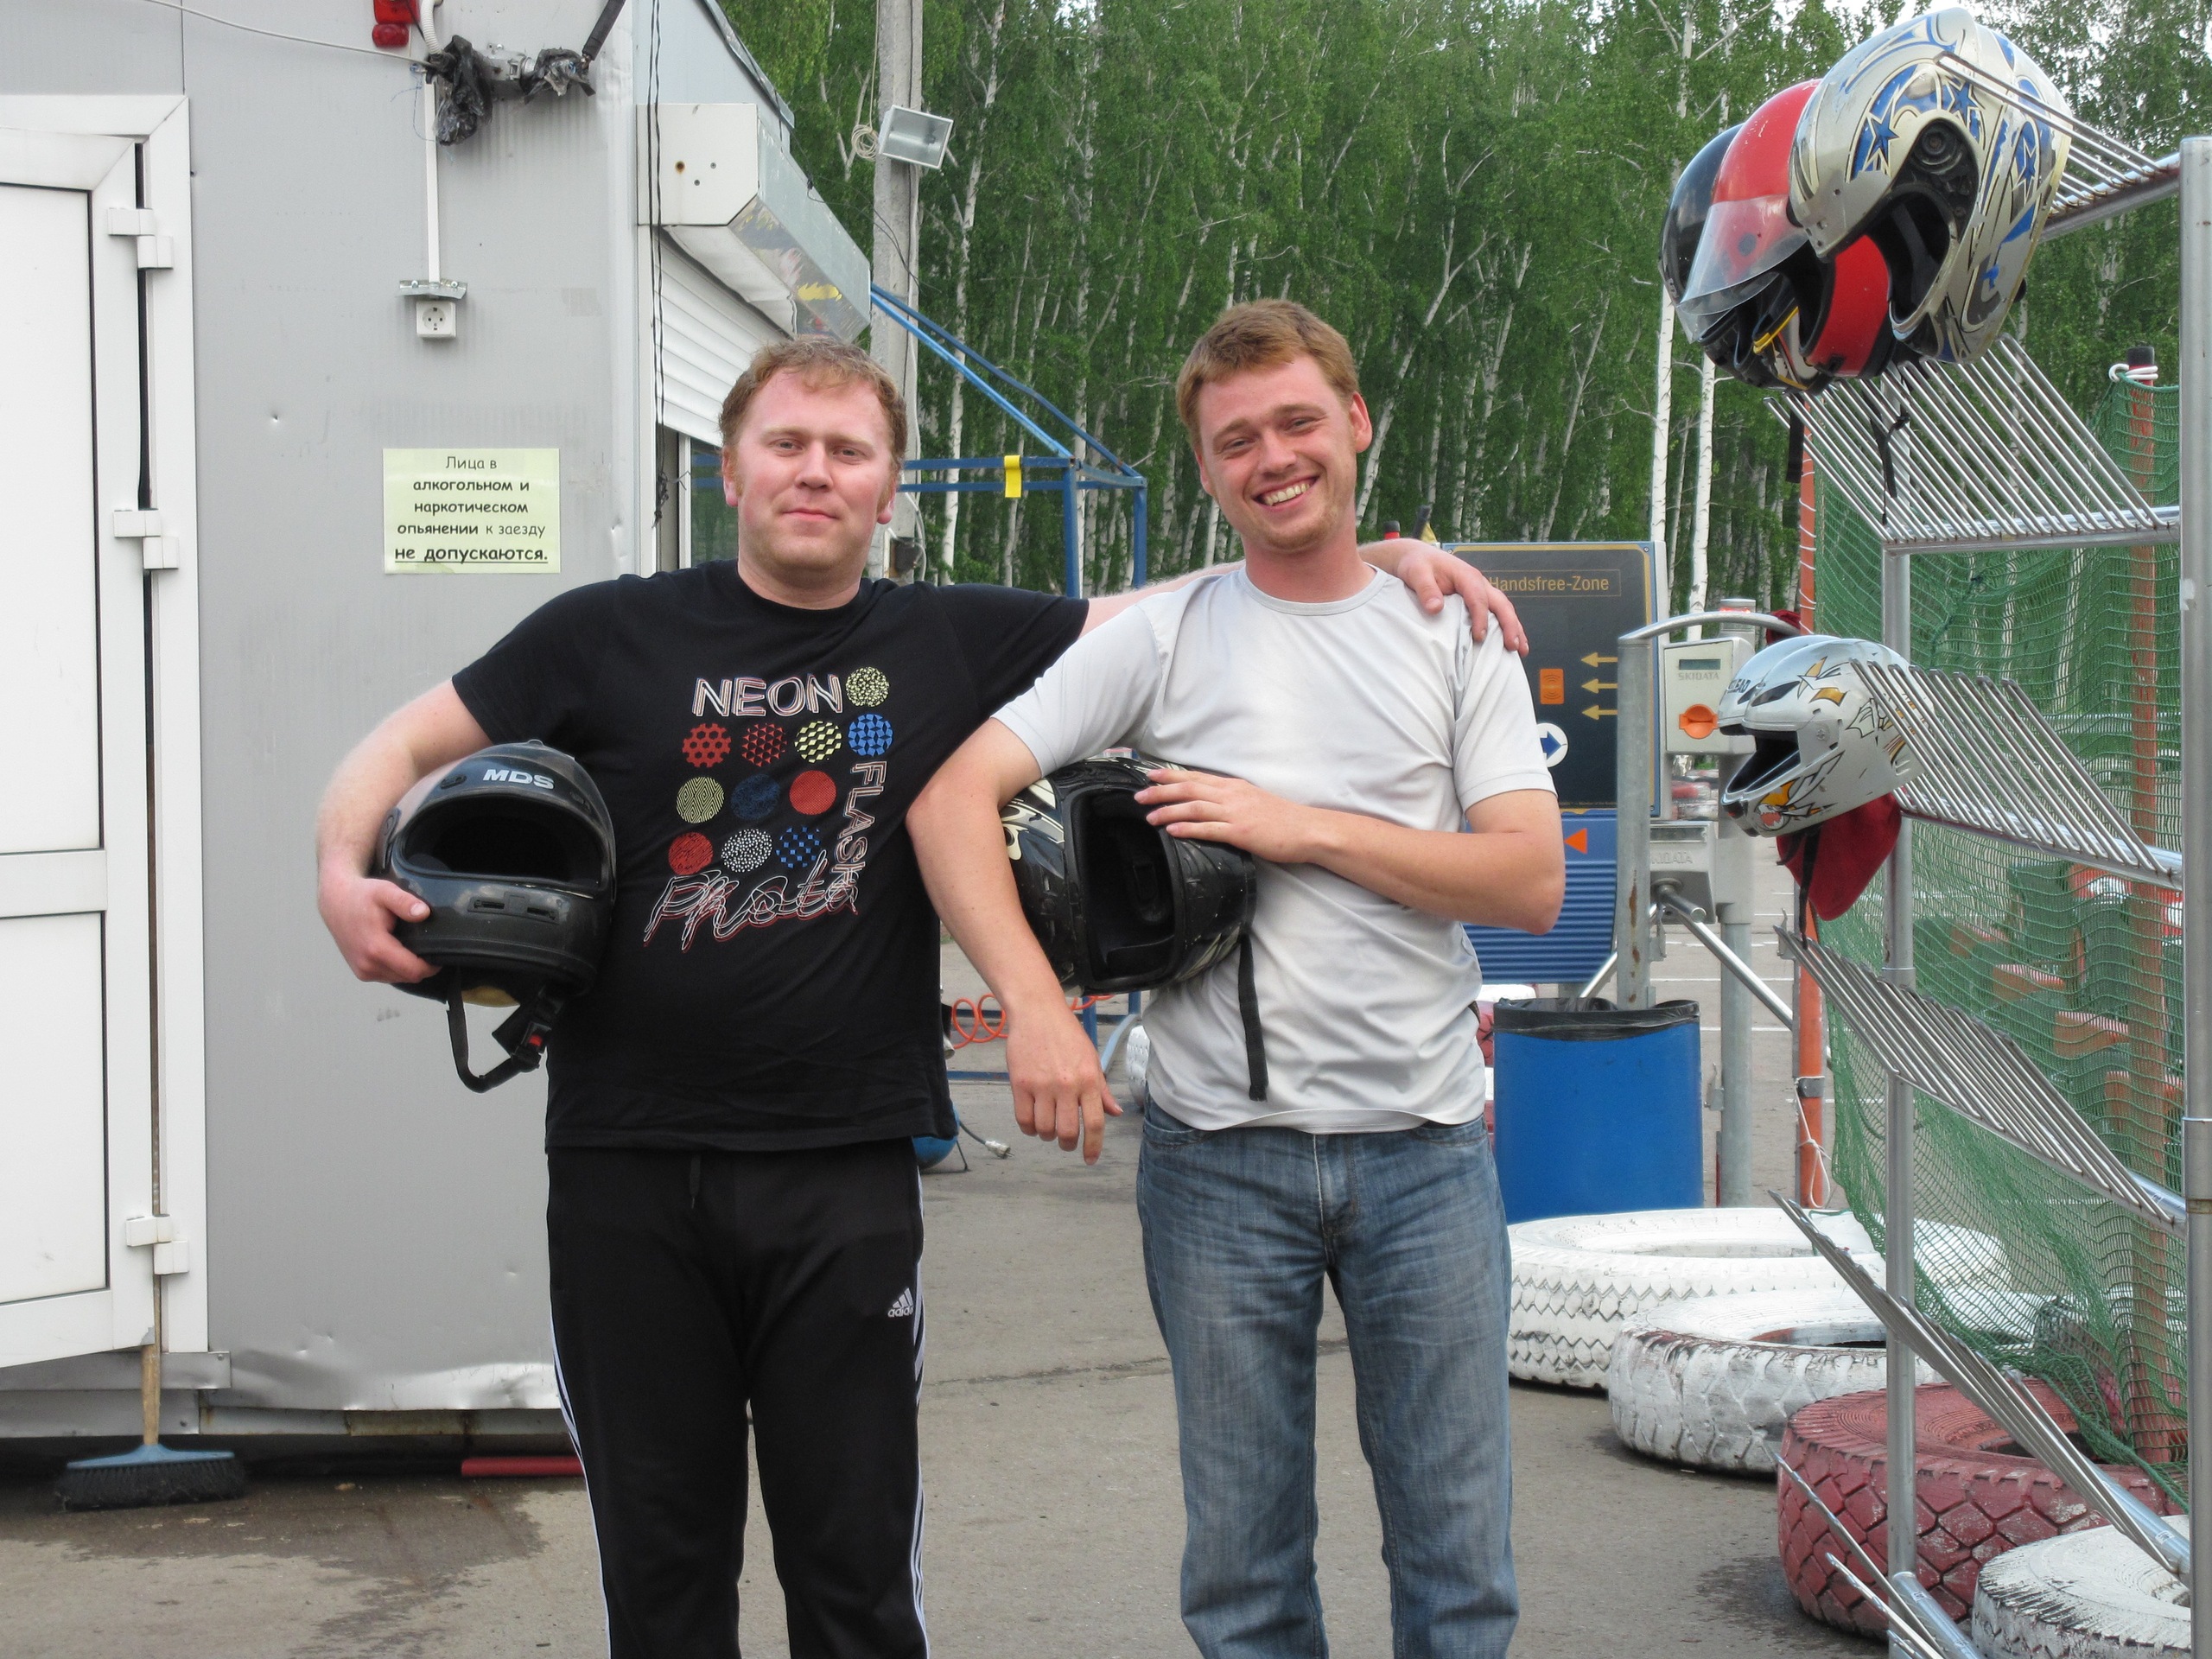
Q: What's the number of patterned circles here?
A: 11